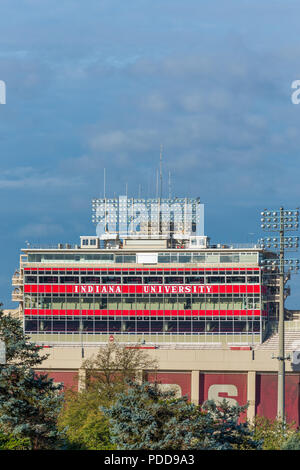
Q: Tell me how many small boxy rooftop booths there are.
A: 2